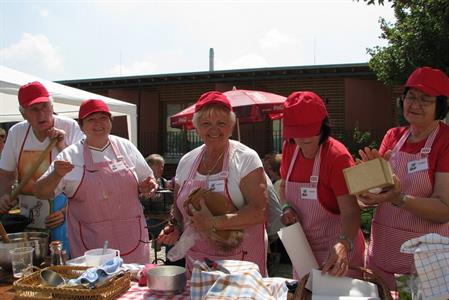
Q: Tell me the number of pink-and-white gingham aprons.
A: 4